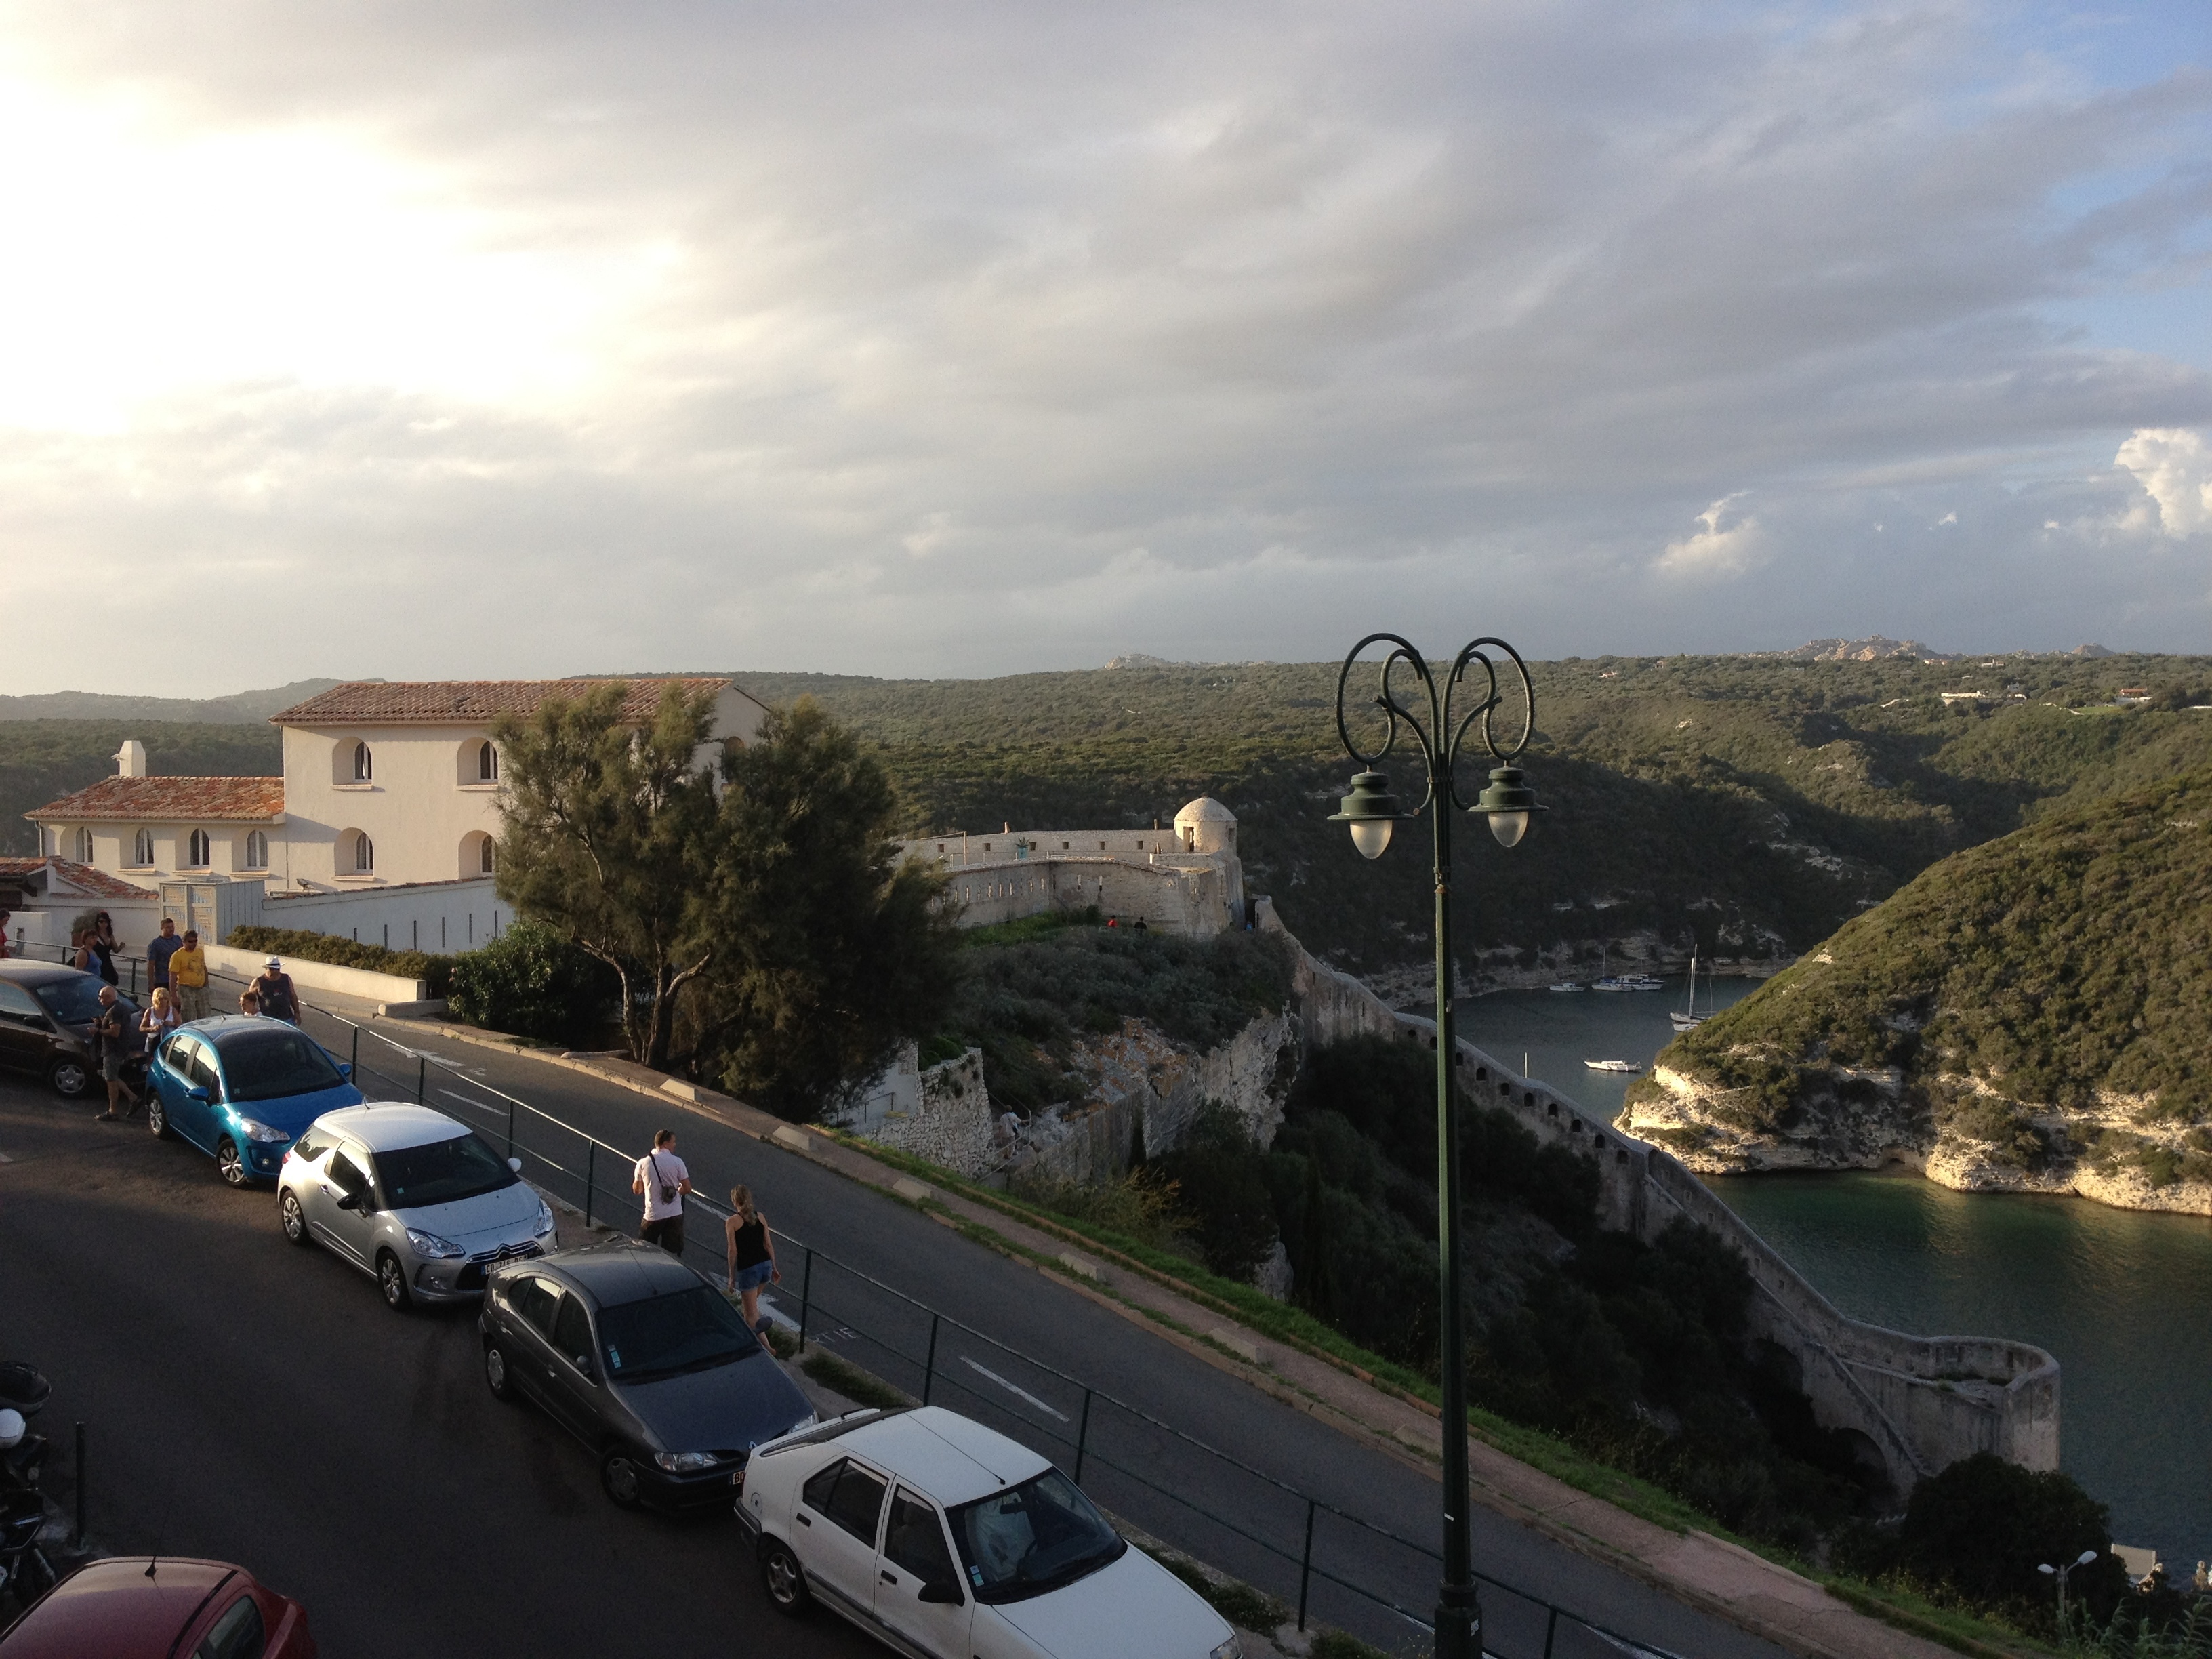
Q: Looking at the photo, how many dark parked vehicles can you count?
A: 2